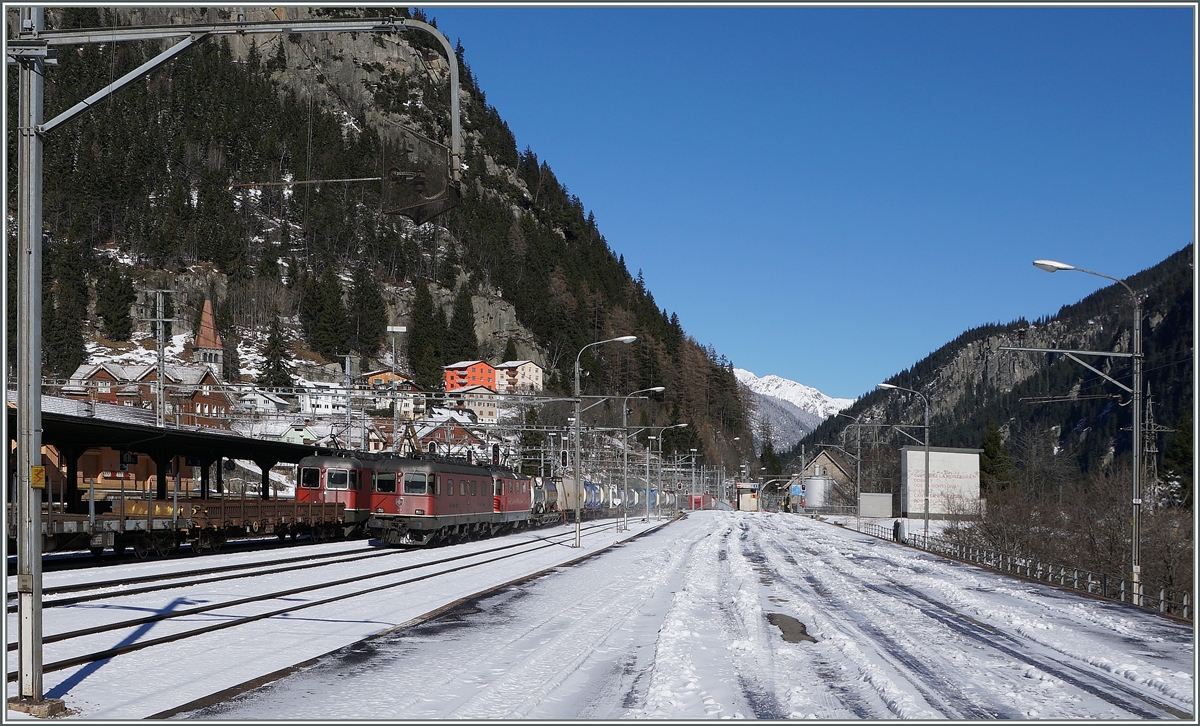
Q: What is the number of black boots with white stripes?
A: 0